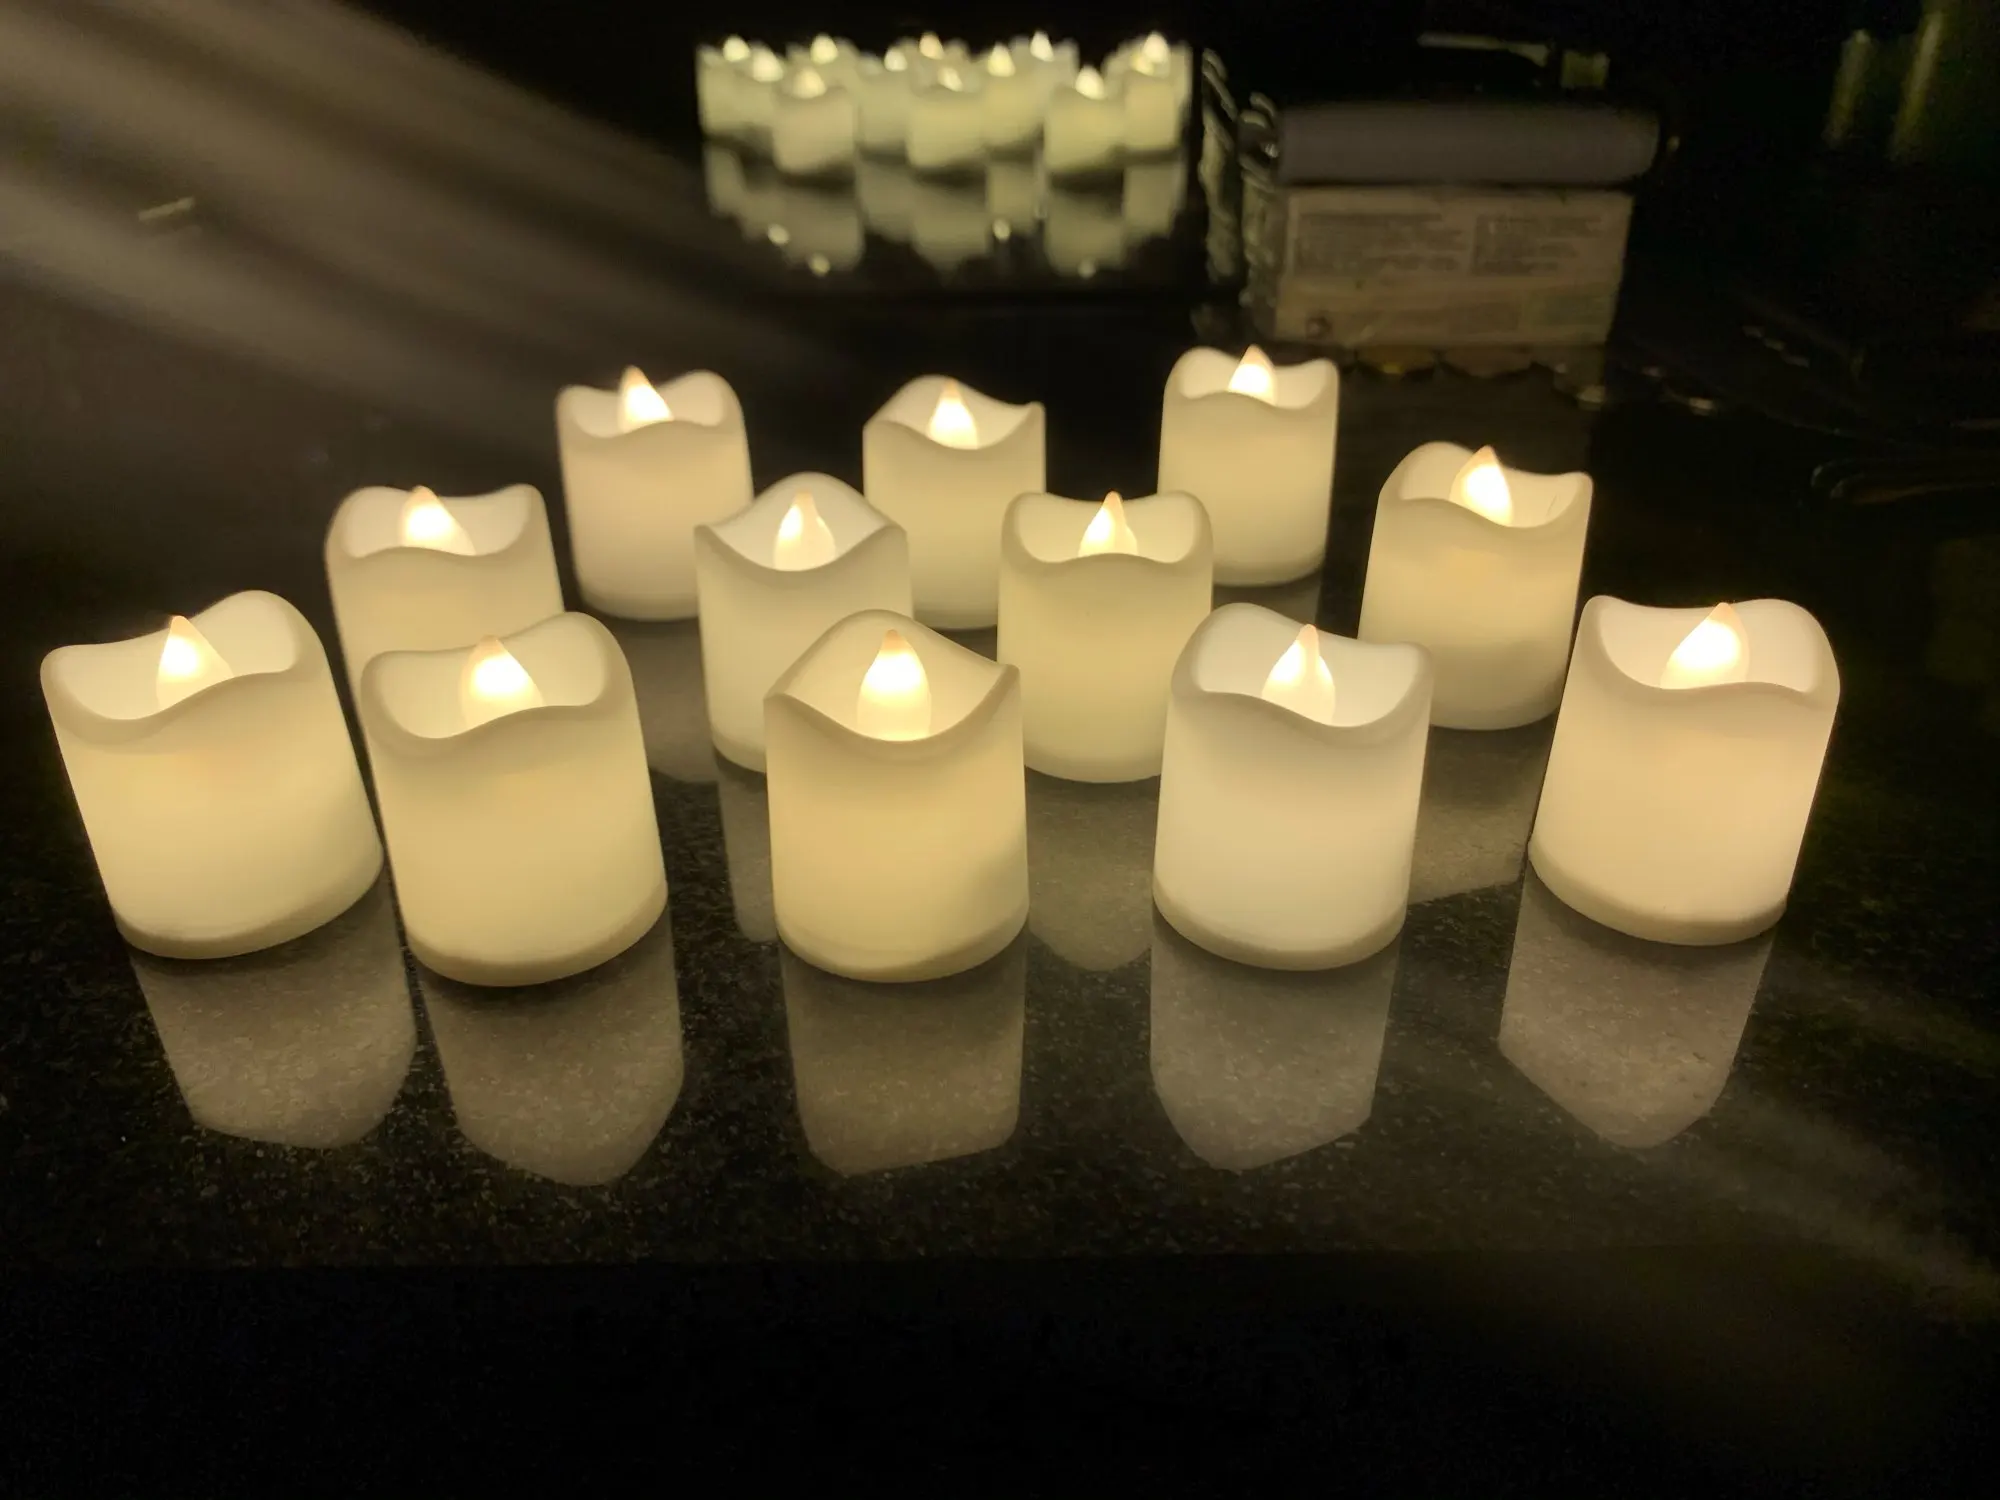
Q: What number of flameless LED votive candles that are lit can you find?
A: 12